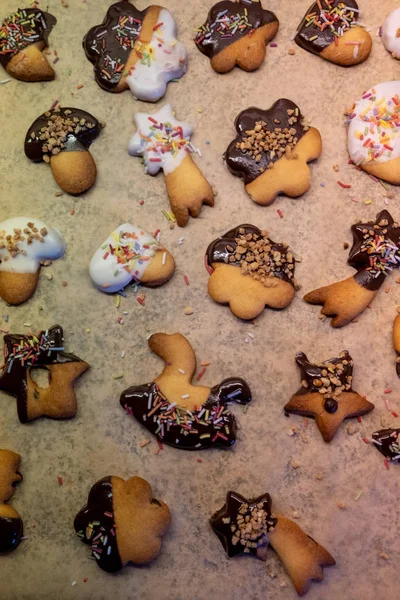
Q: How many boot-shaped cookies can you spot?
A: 0